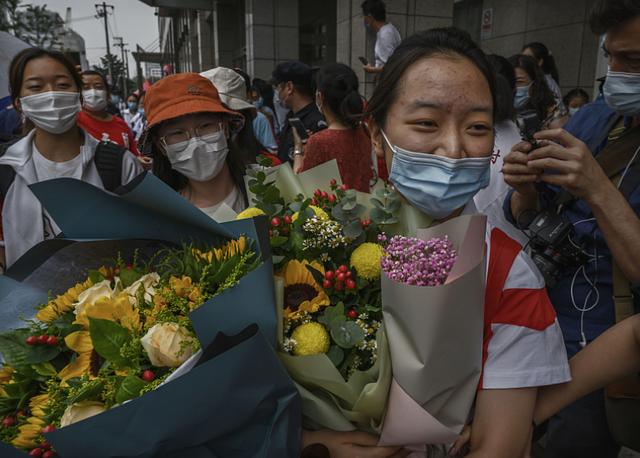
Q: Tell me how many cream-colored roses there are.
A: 4